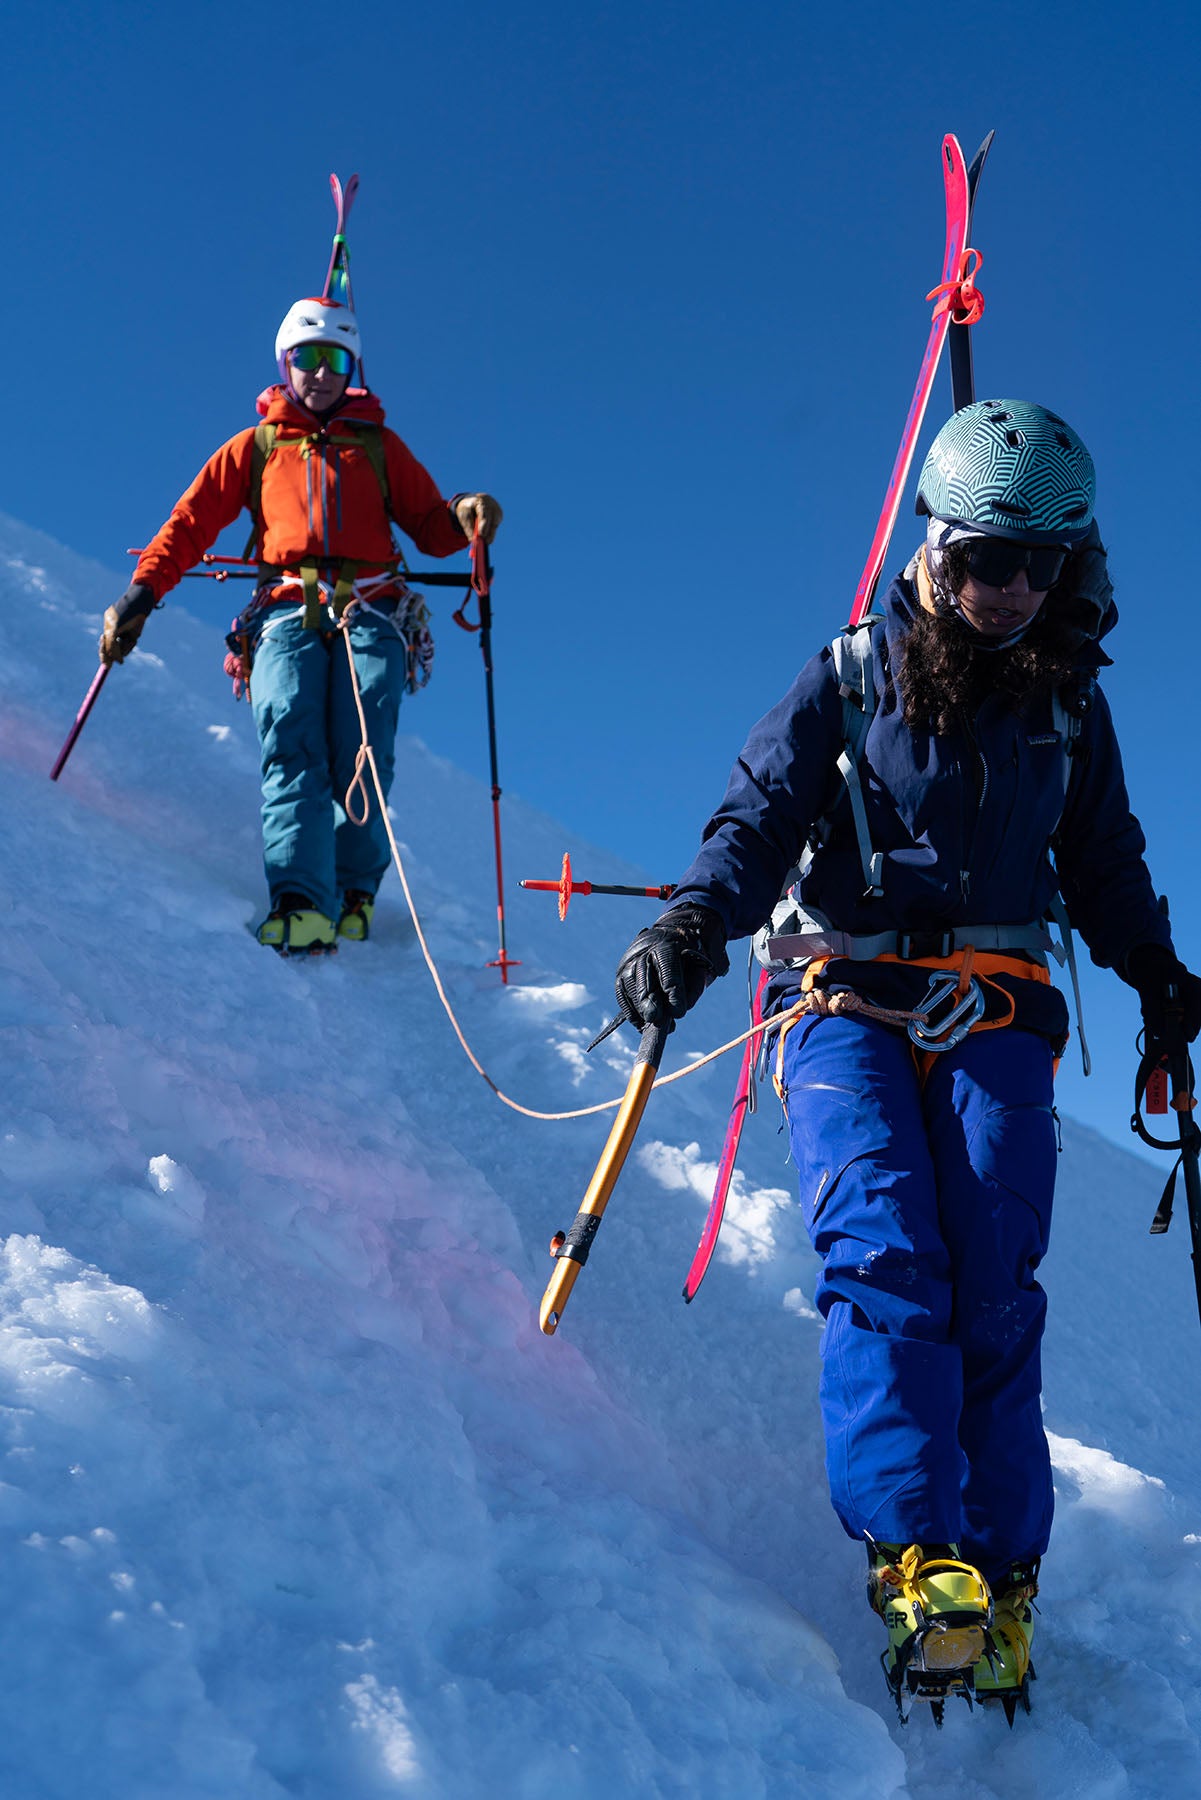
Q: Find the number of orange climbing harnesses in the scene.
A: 1